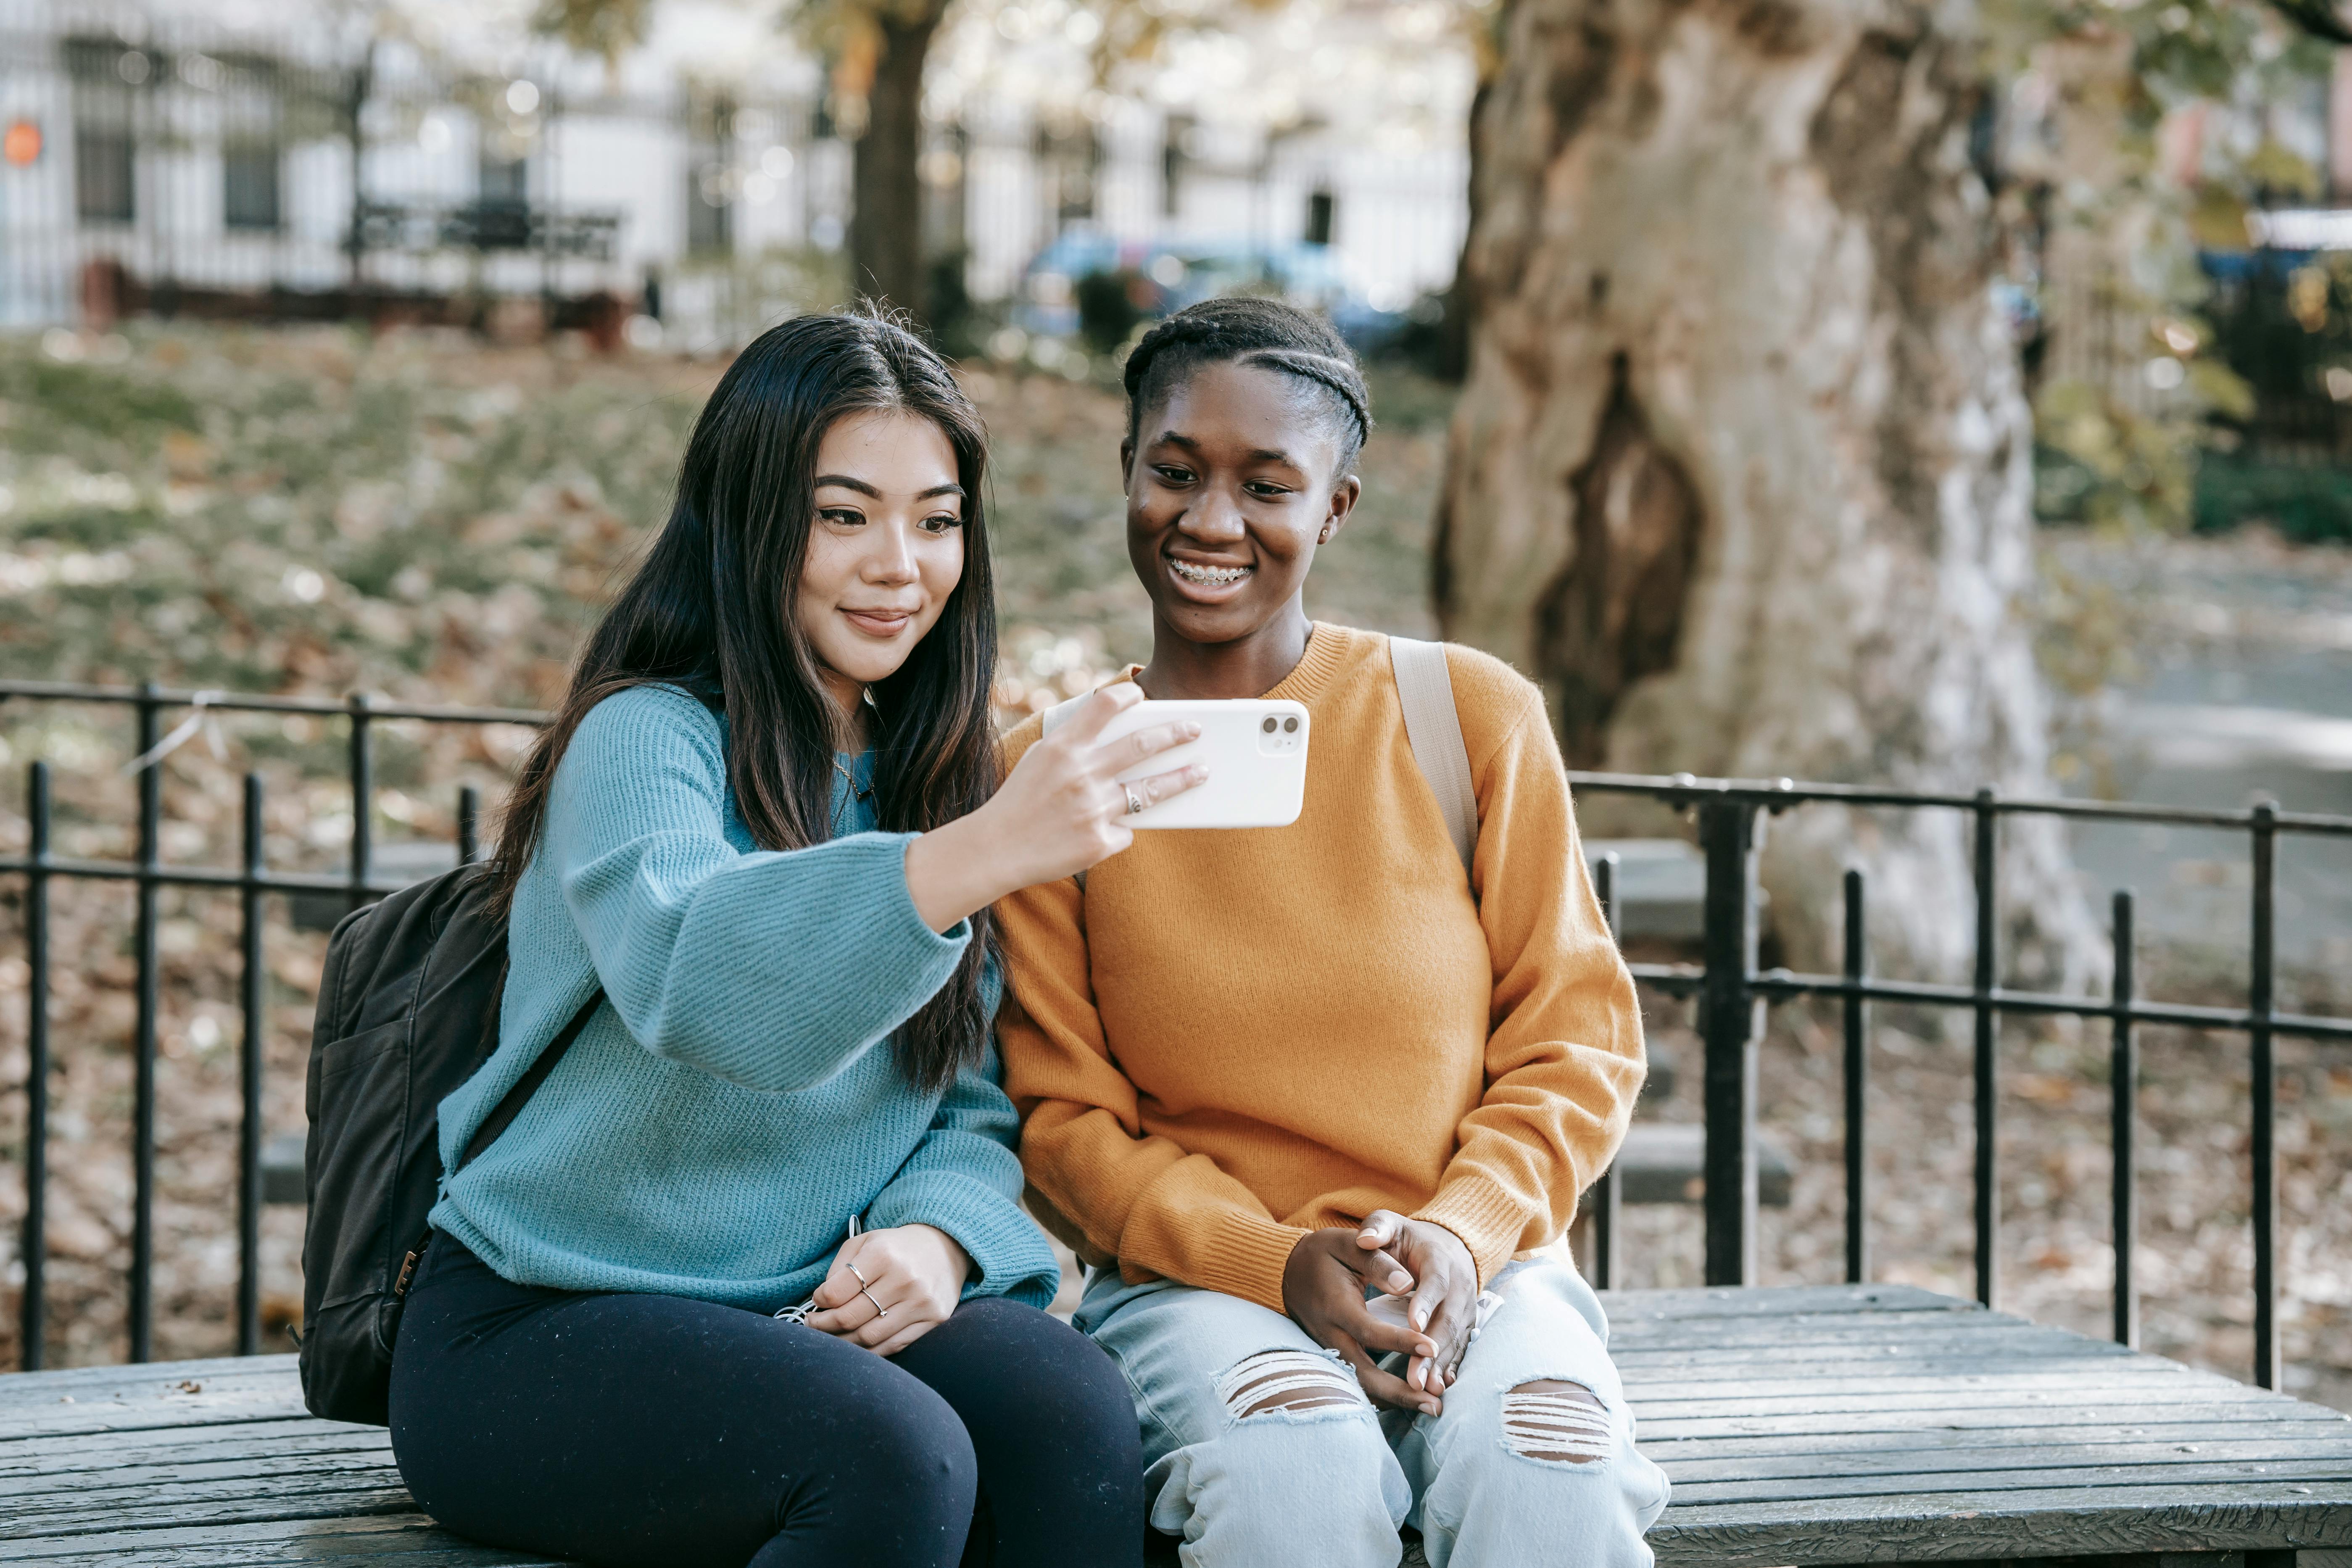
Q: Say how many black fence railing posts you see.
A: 11